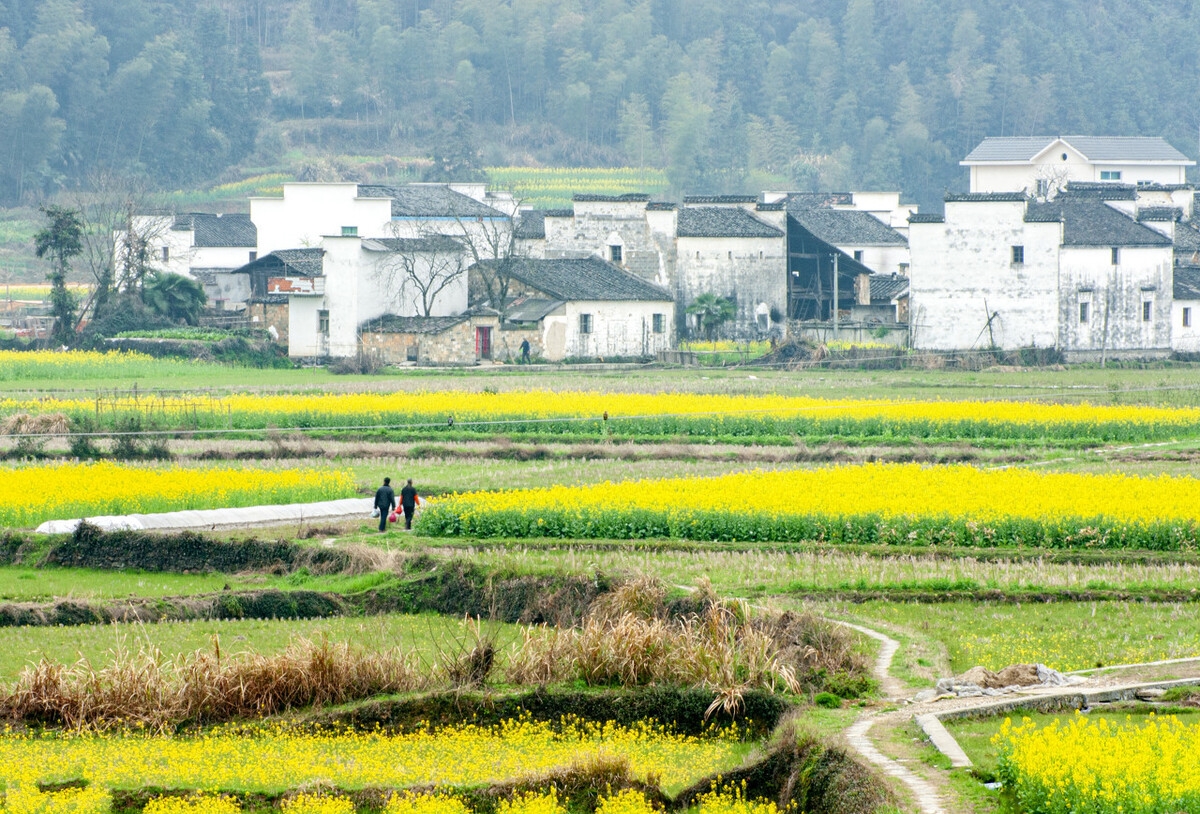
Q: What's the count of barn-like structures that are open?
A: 1